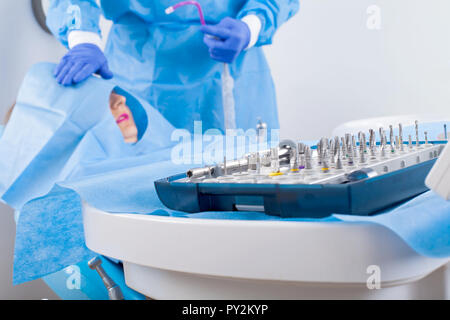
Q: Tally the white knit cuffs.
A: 2